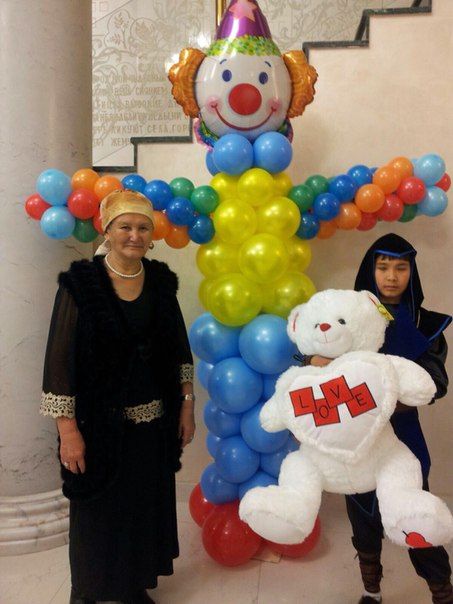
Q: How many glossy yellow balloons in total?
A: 11